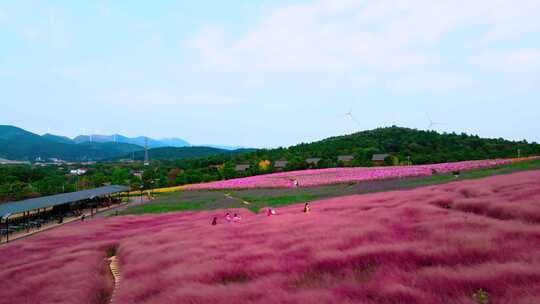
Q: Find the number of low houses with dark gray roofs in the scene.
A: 5